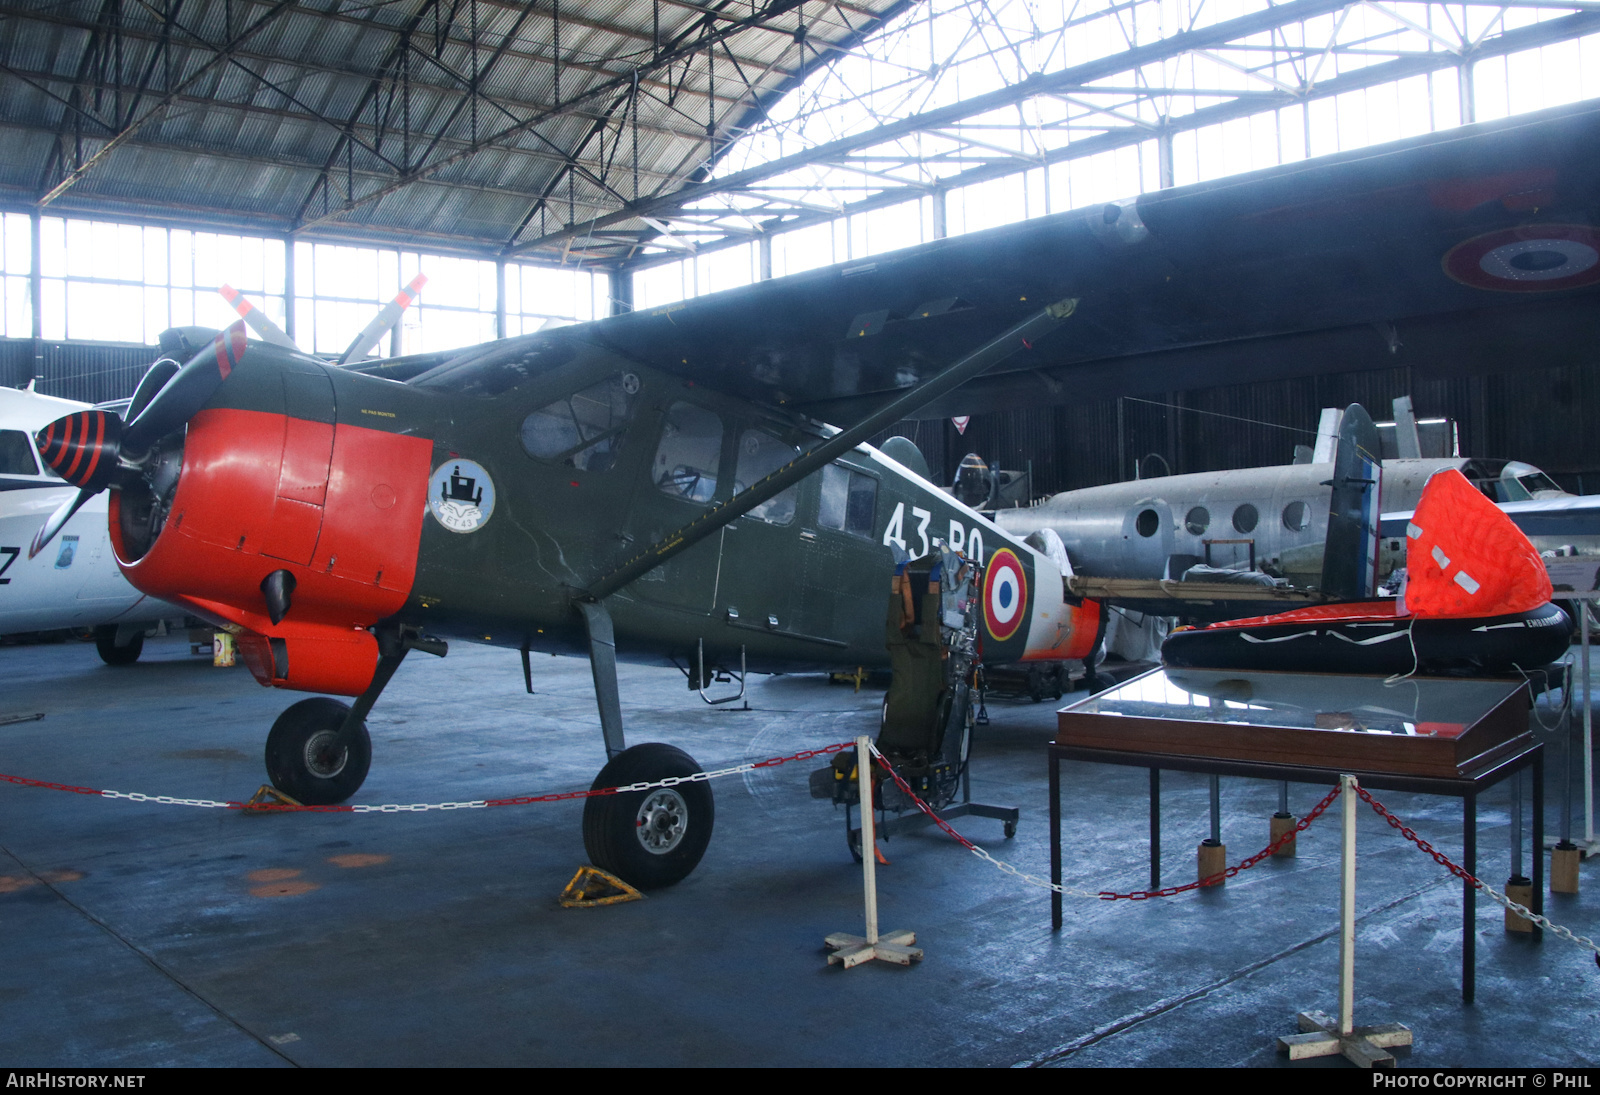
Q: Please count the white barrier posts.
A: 2